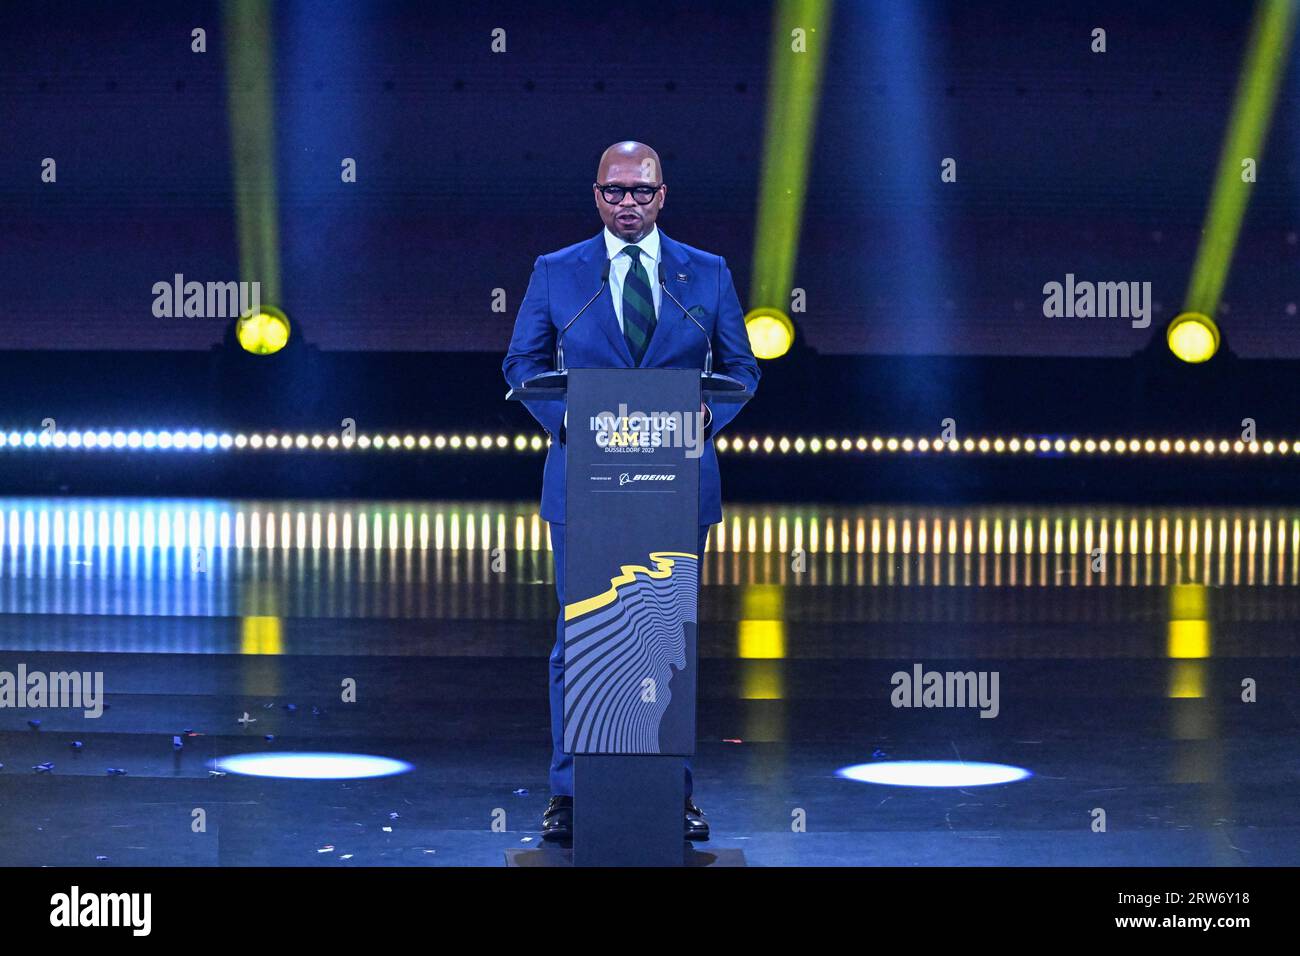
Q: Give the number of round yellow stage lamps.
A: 3